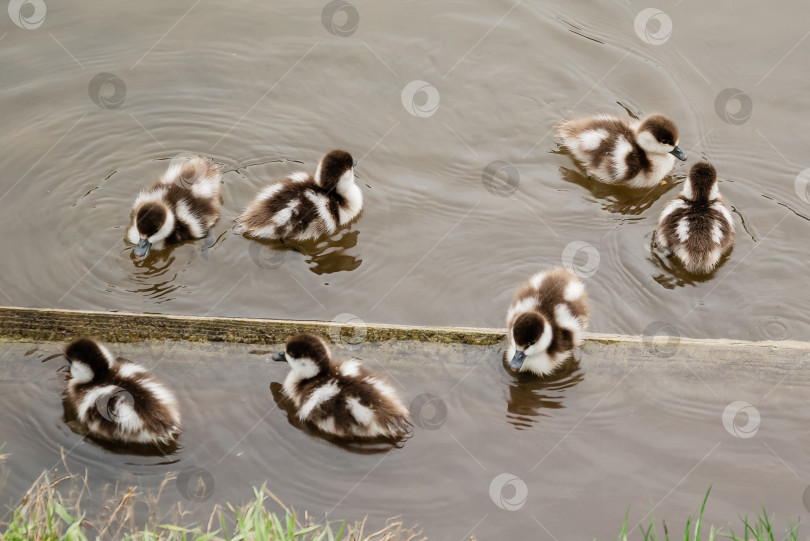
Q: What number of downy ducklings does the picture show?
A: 7